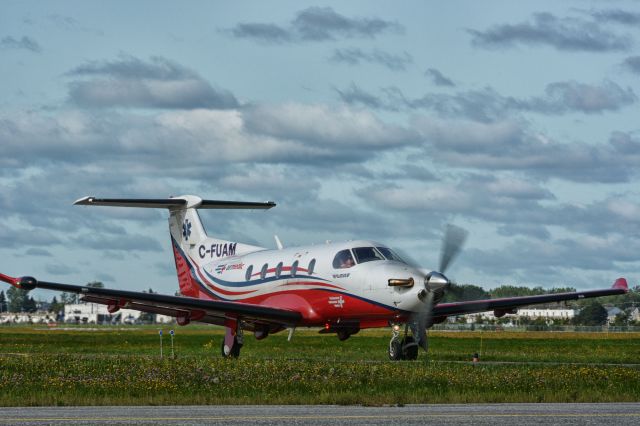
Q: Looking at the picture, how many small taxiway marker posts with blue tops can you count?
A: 2